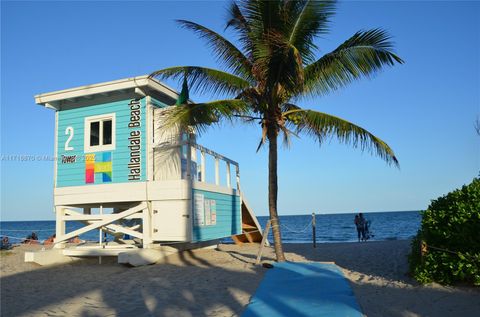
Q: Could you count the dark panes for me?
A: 2